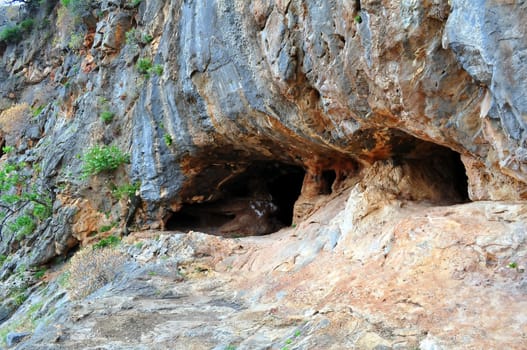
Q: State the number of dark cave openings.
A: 2